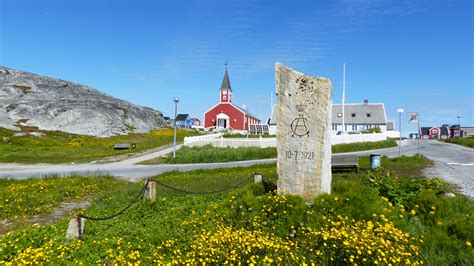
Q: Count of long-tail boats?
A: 0